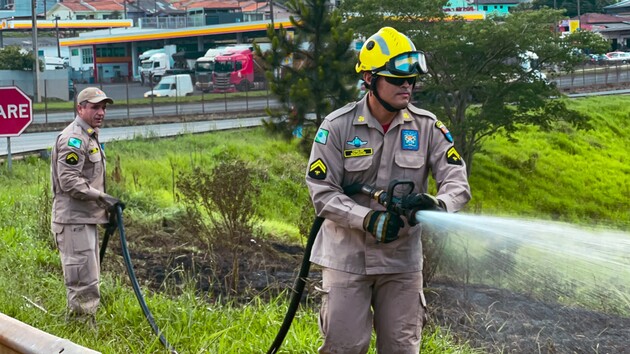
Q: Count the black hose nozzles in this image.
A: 1